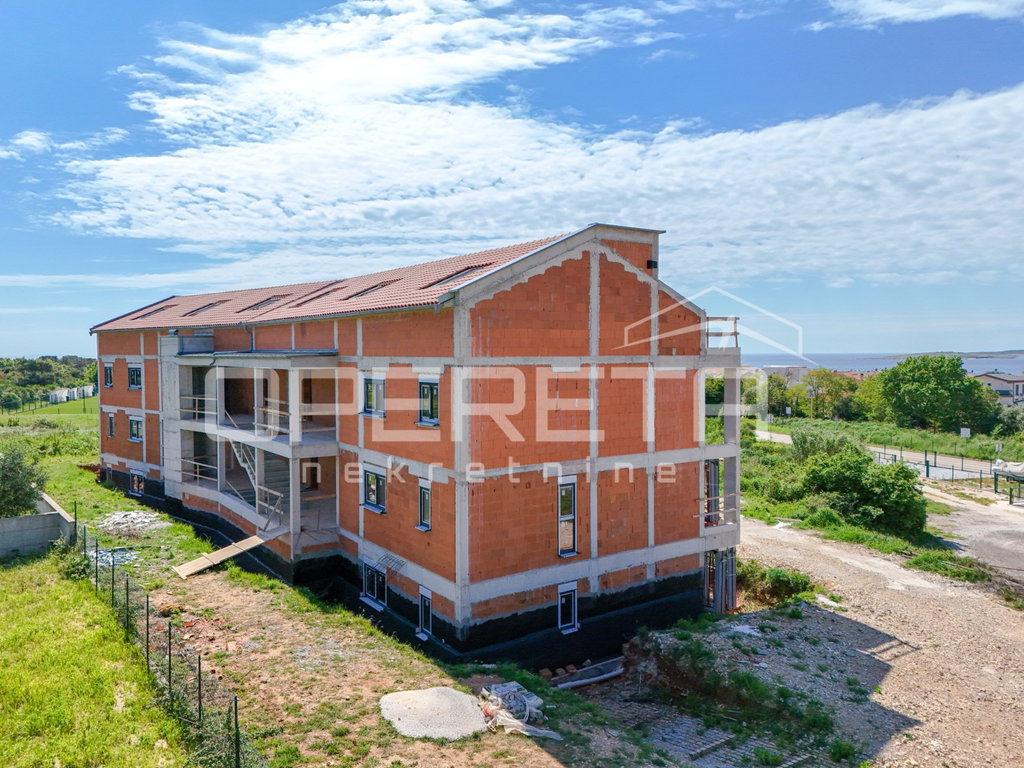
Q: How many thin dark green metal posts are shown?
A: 9